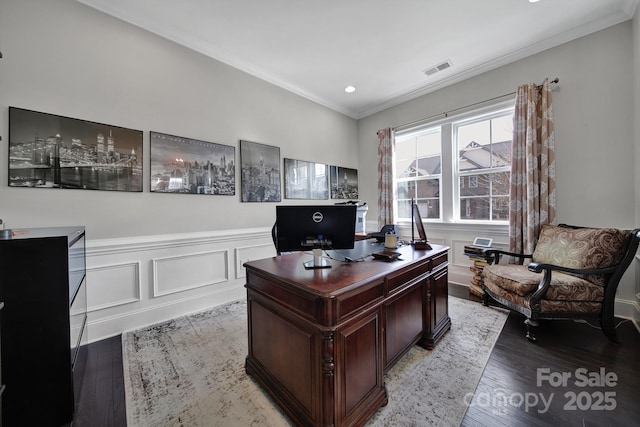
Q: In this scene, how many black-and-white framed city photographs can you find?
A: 5